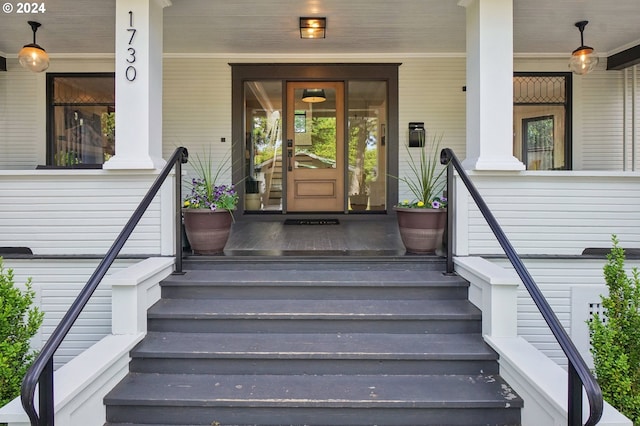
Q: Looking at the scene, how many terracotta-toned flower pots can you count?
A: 2